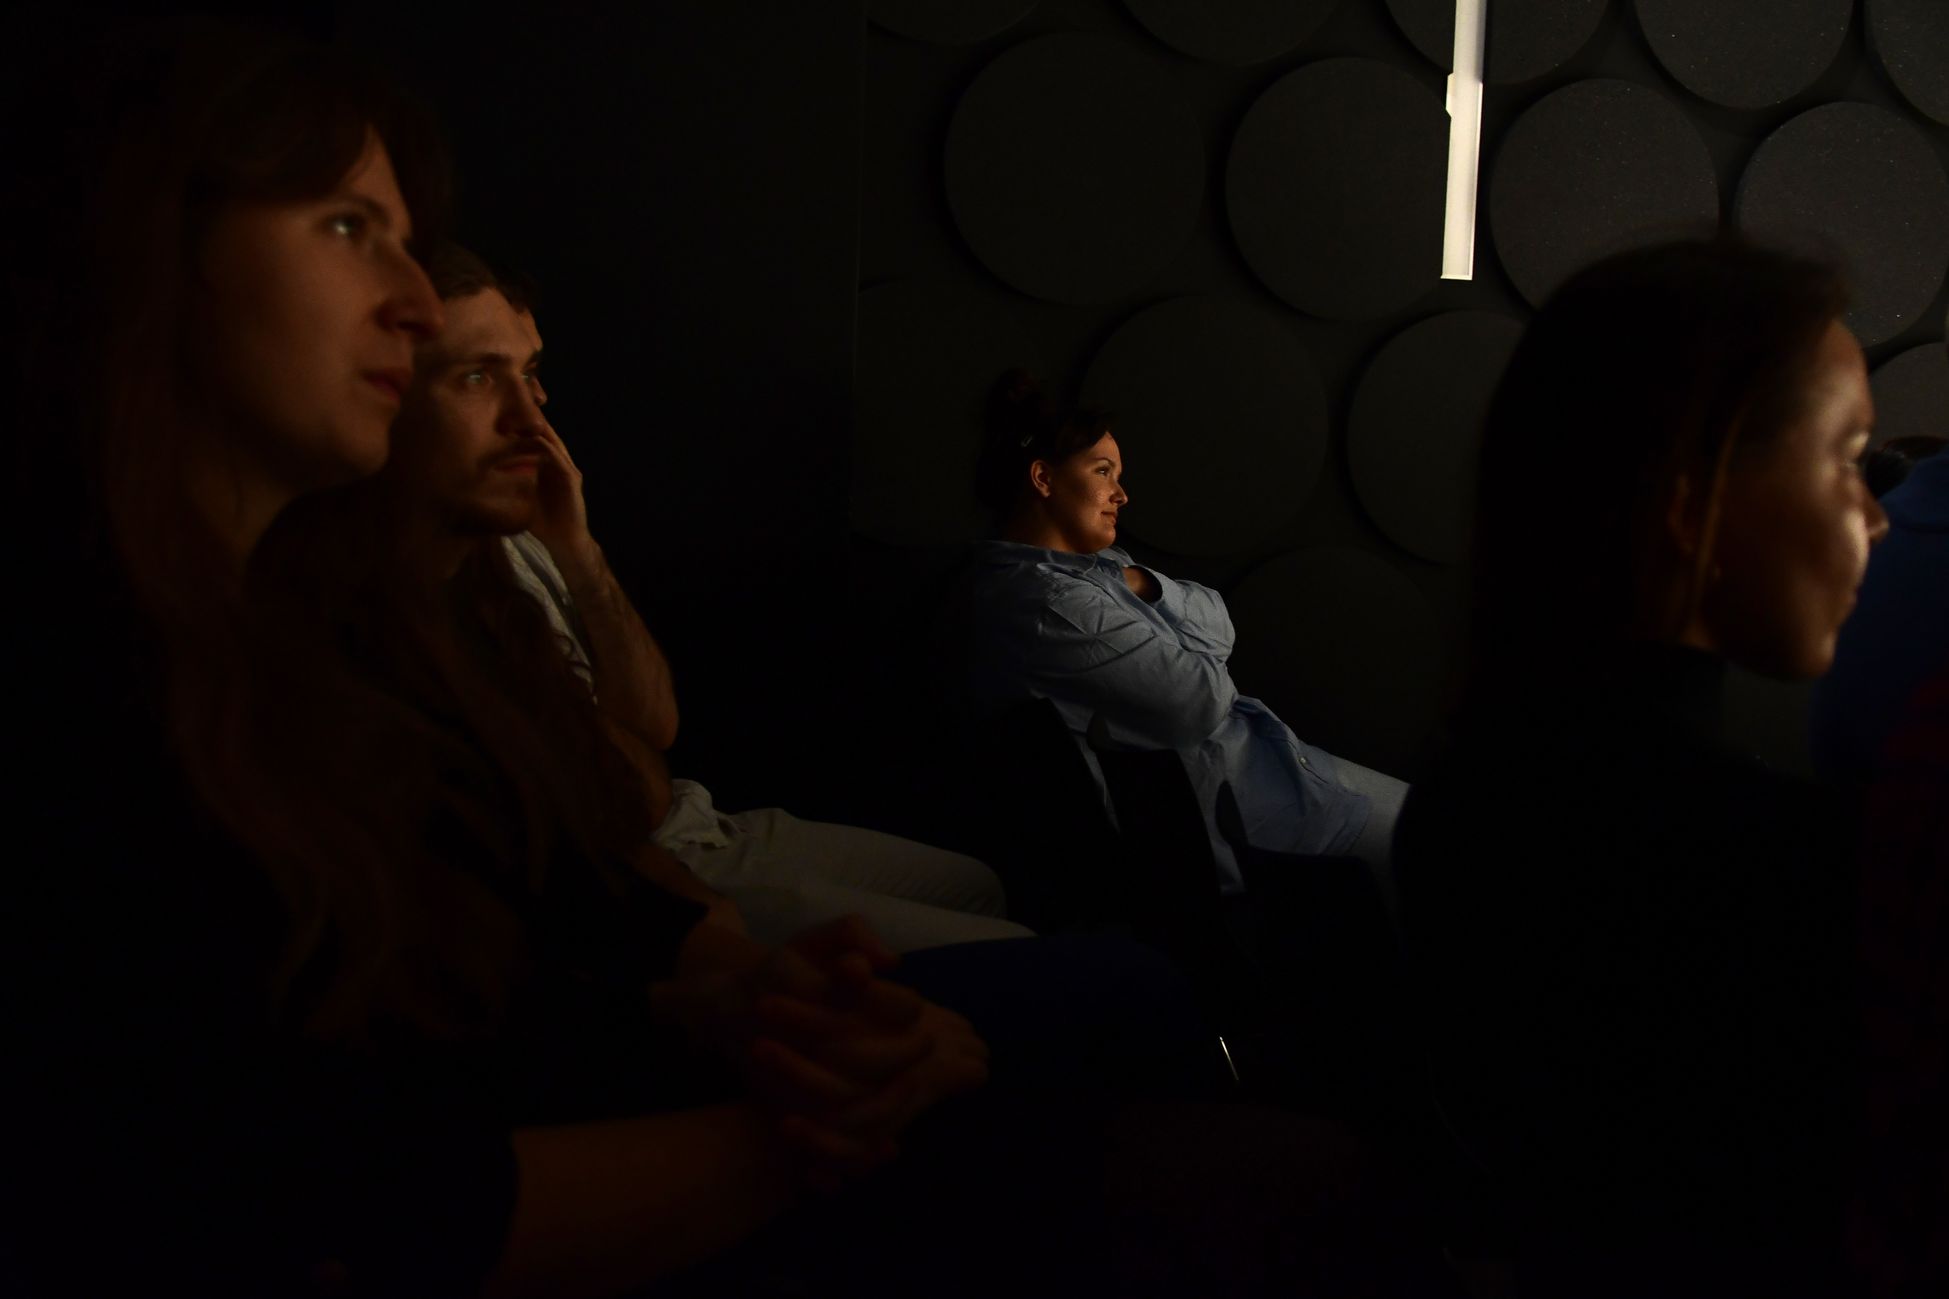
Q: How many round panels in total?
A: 14